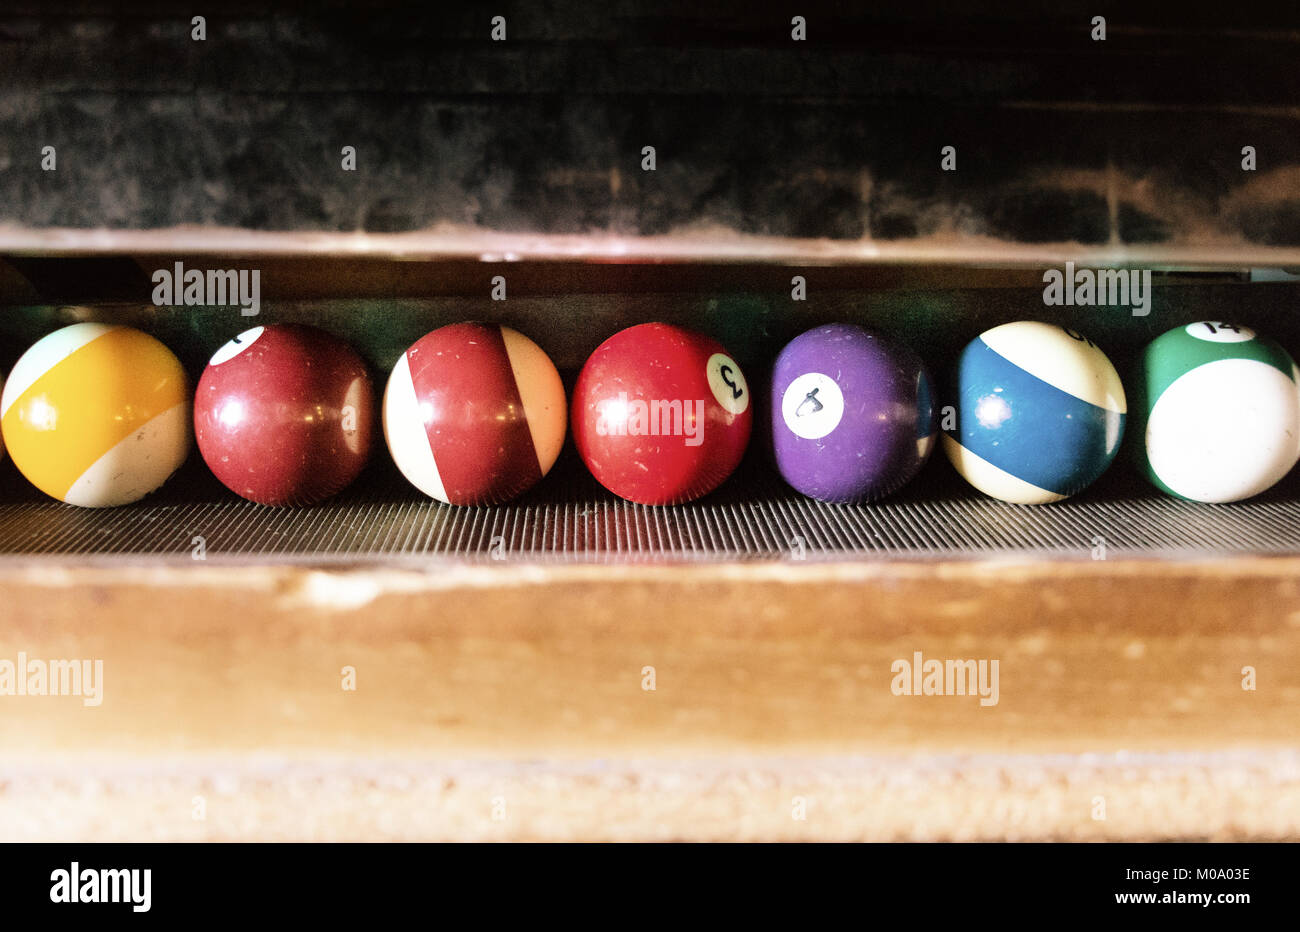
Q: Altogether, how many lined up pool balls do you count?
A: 7